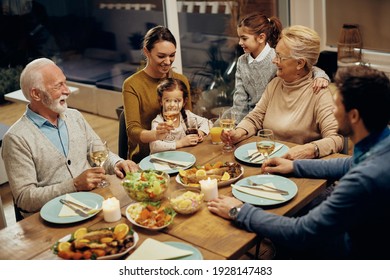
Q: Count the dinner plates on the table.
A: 5